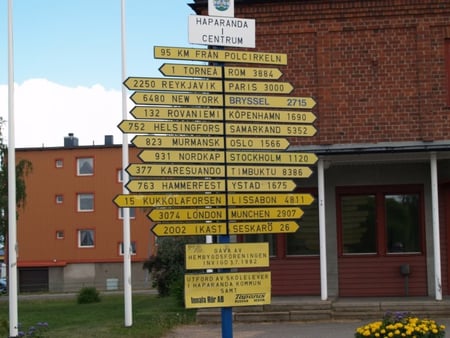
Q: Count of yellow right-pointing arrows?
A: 12